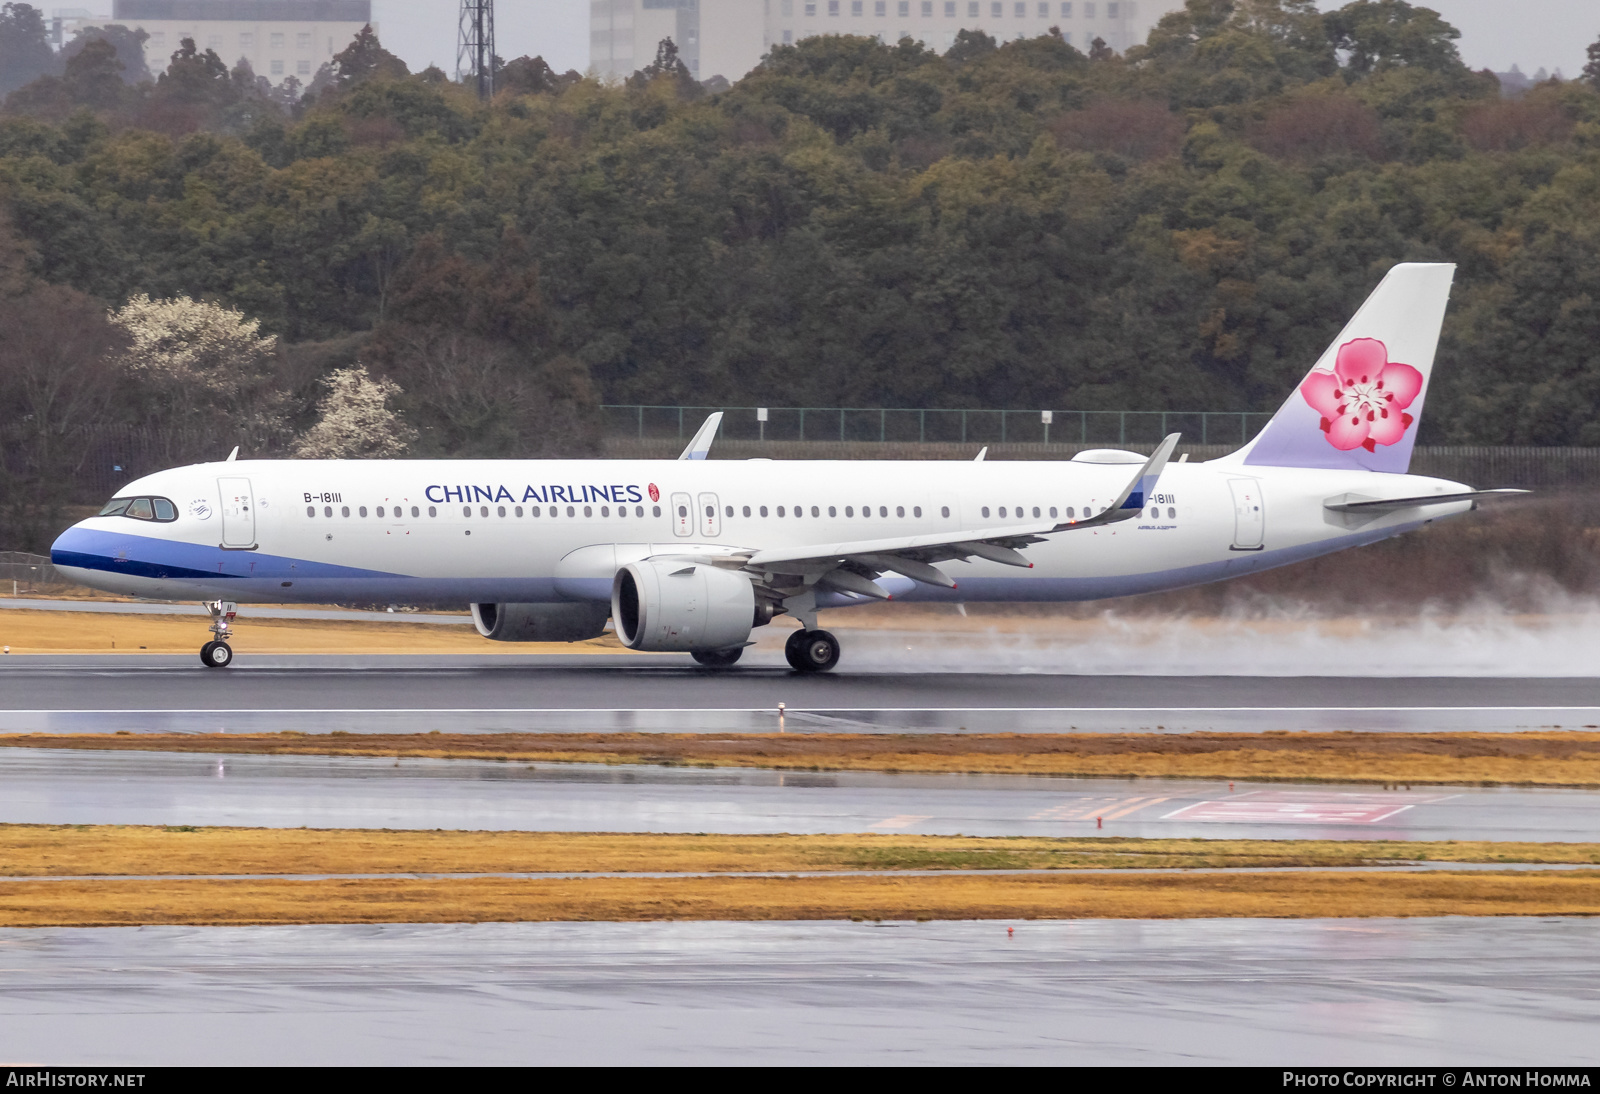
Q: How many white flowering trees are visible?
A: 2